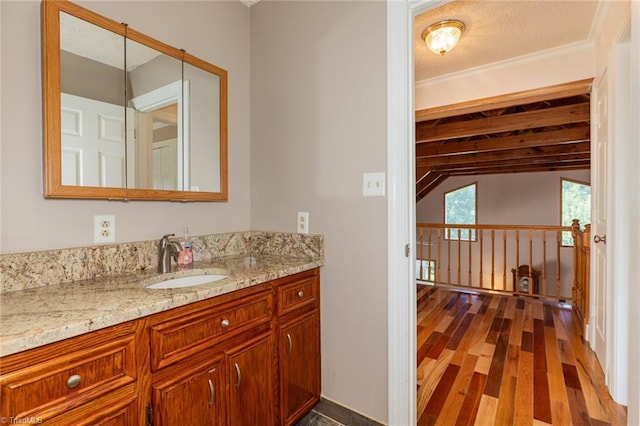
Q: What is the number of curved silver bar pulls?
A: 3